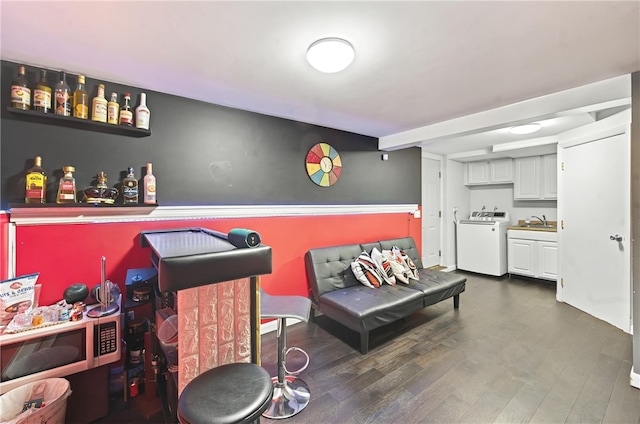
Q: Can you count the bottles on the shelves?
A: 13